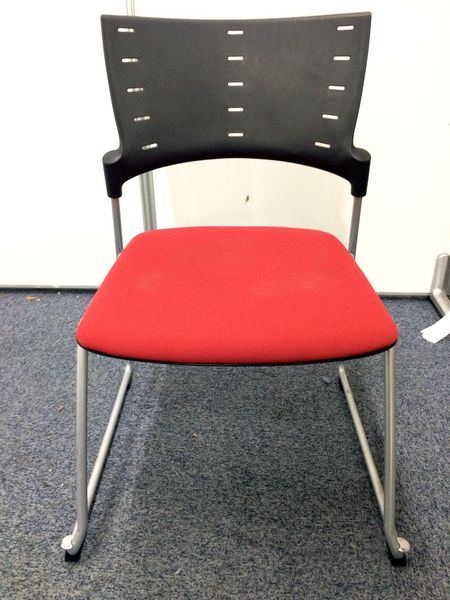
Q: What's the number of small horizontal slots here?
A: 15